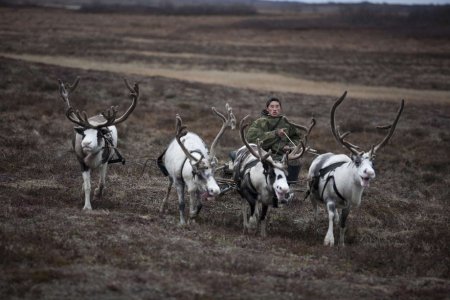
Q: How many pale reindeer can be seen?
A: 4